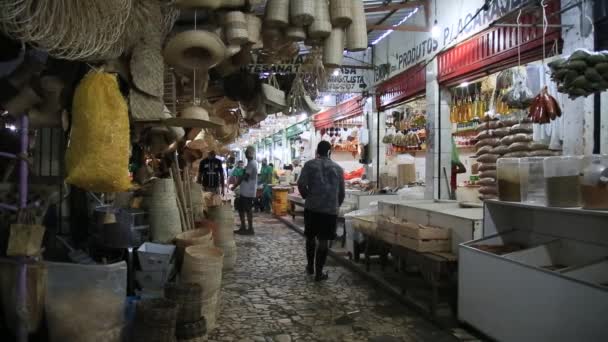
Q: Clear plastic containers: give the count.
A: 4